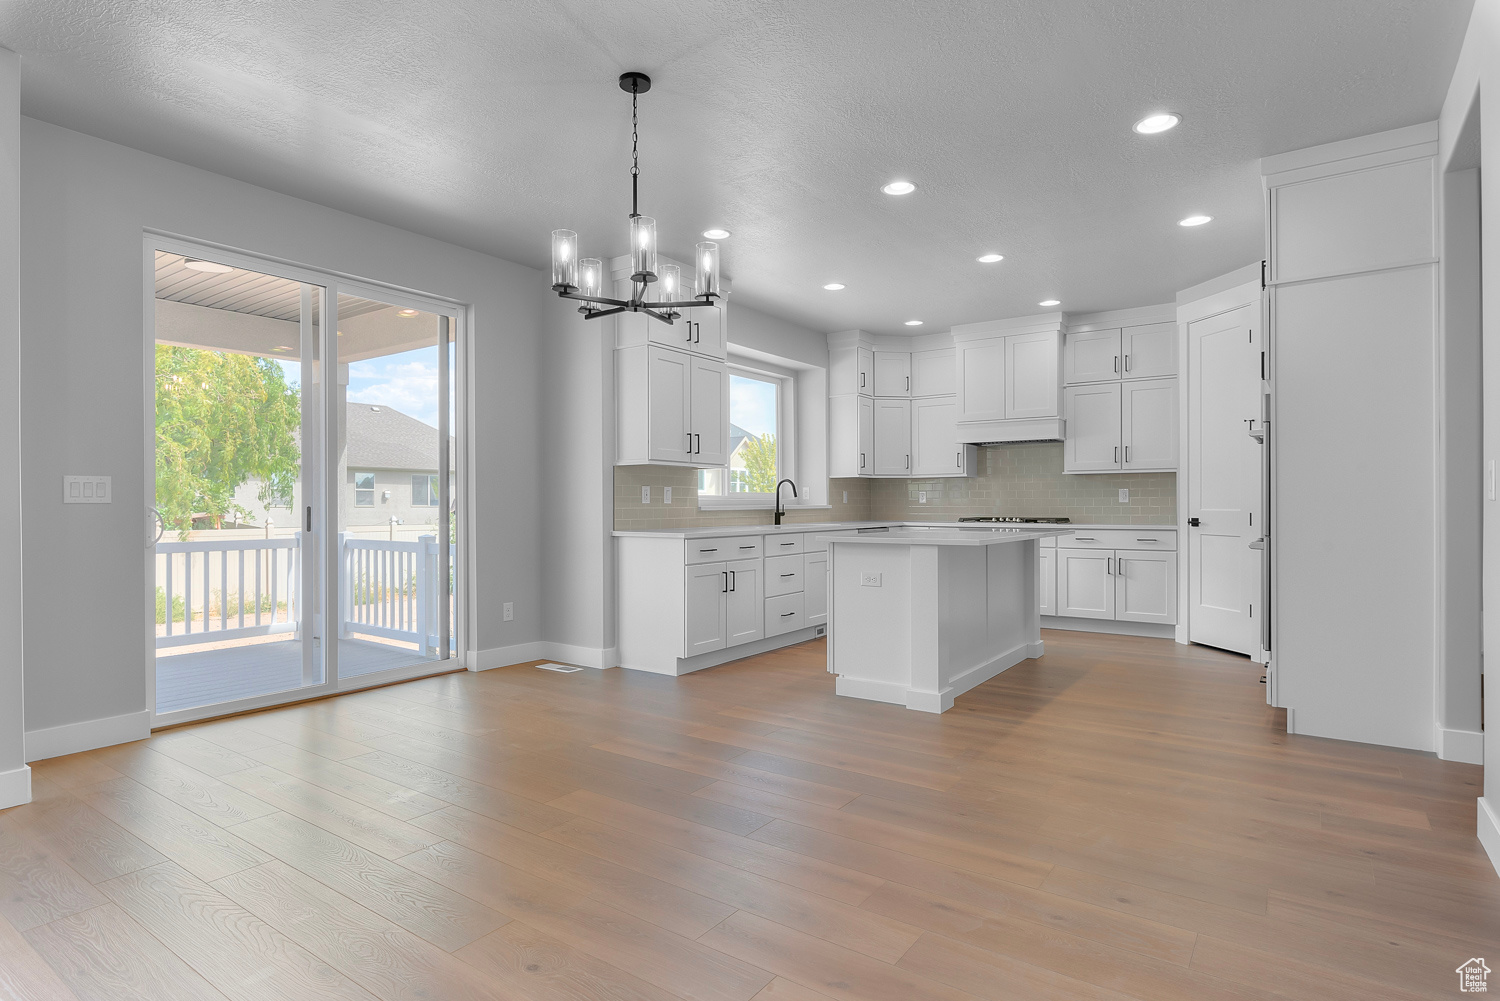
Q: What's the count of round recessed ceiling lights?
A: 8